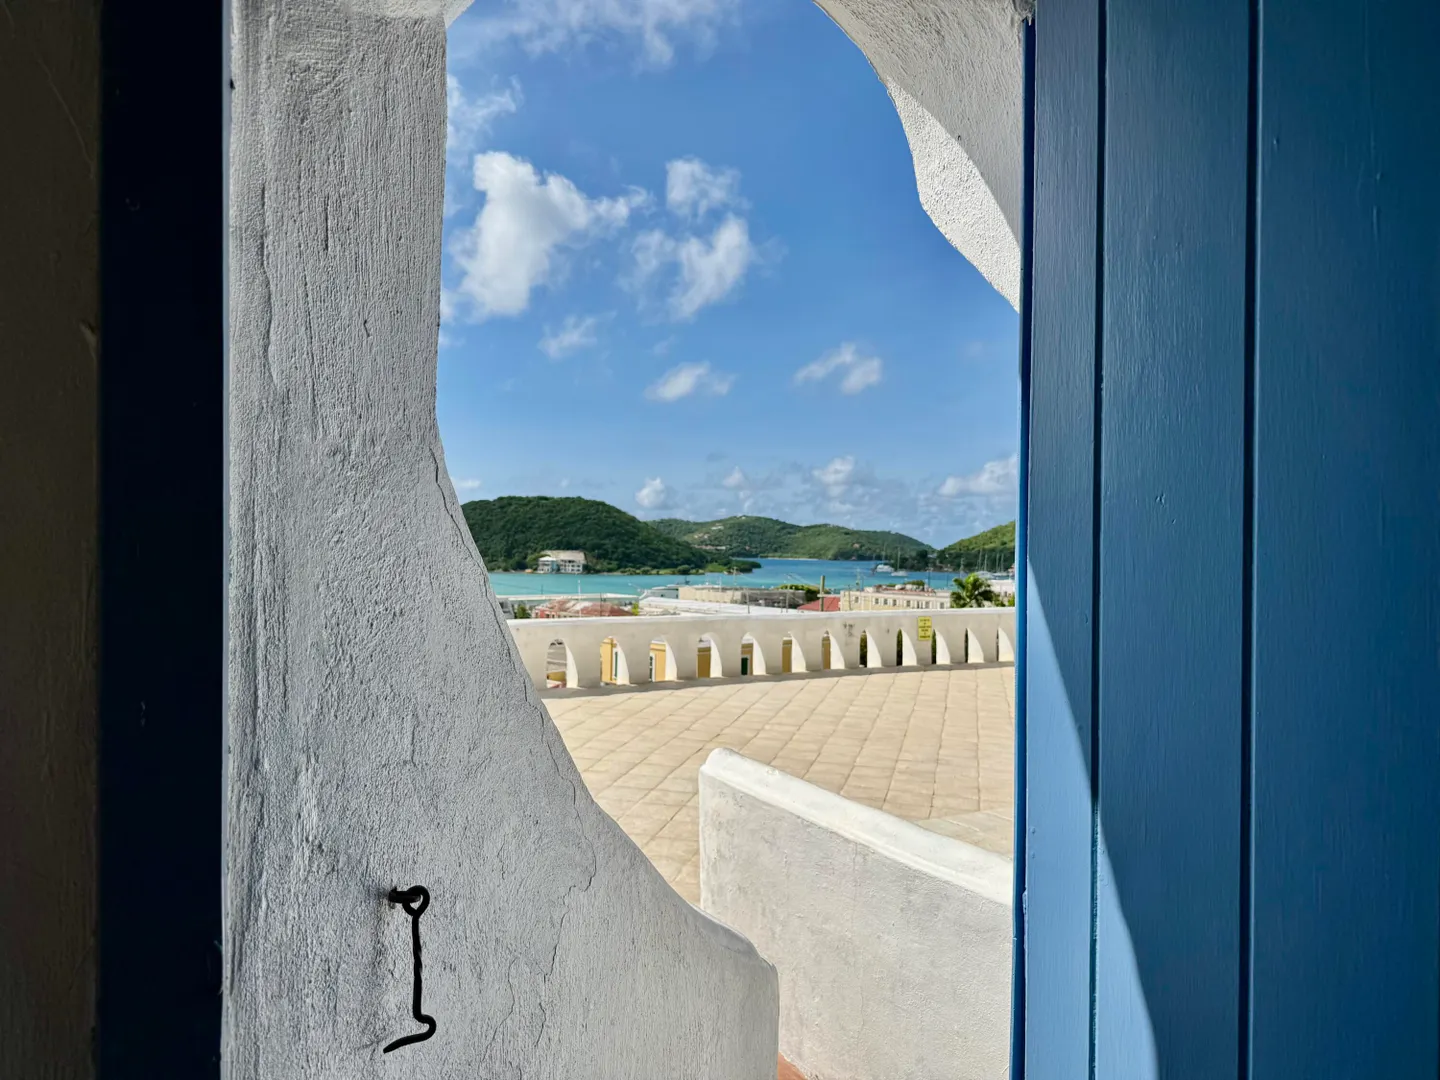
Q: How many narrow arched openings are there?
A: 12